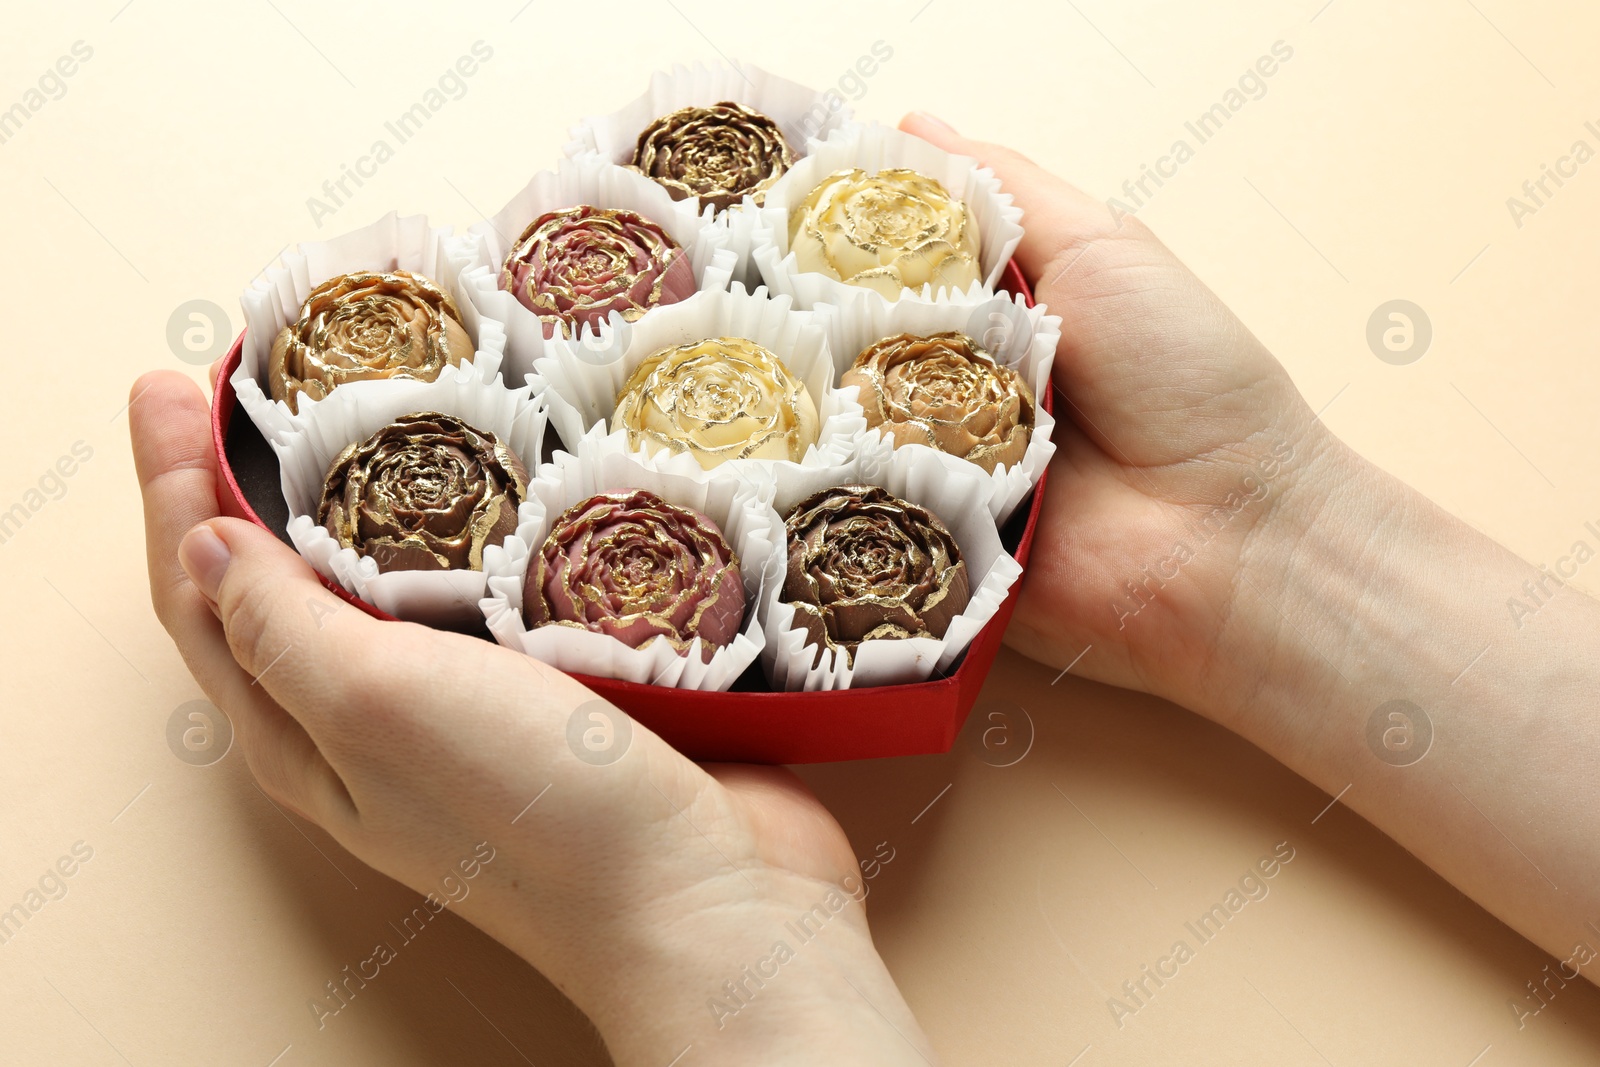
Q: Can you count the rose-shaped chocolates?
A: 9